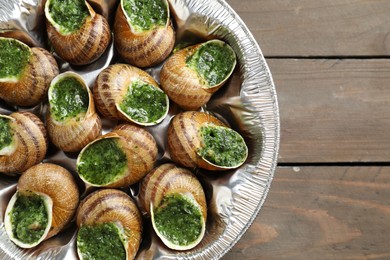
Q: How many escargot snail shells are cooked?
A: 12